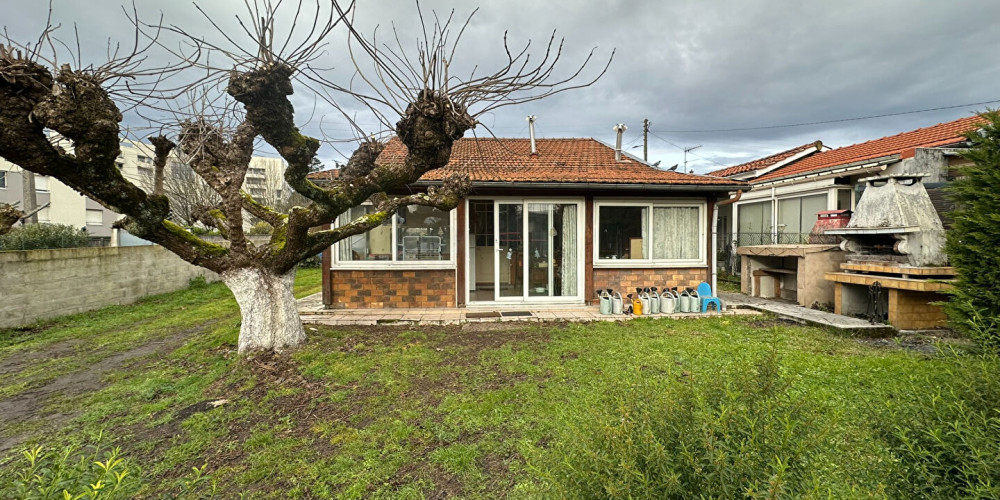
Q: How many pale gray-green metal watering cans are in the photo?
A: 8